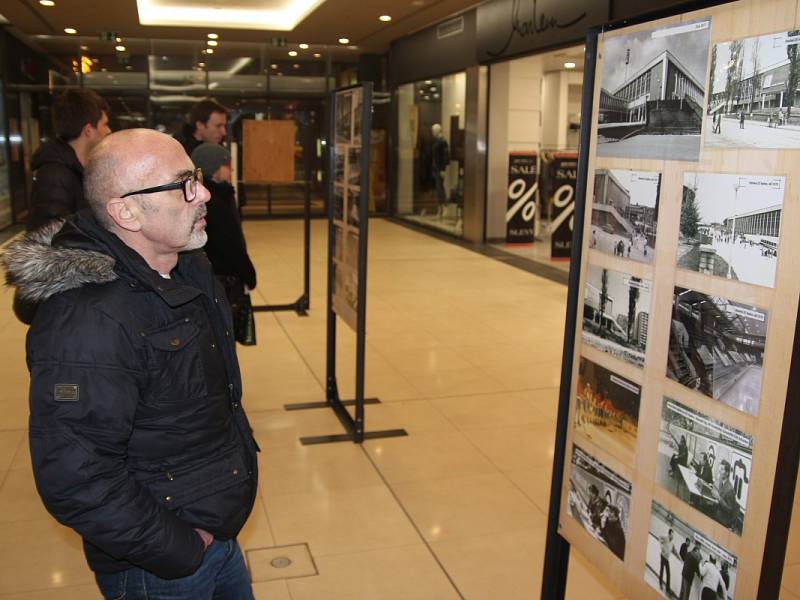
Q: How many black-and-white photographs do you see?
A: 9